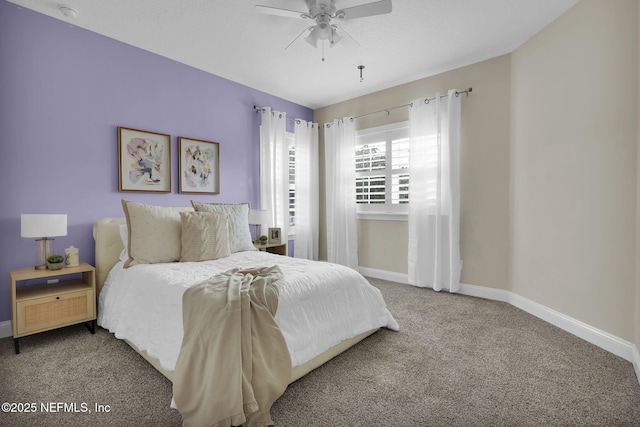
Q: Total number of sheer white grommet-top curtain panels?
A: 4